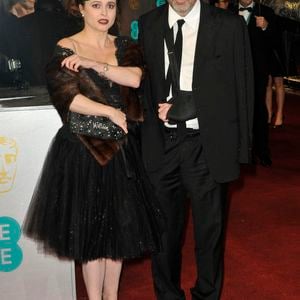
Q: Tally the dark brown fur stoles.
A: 1